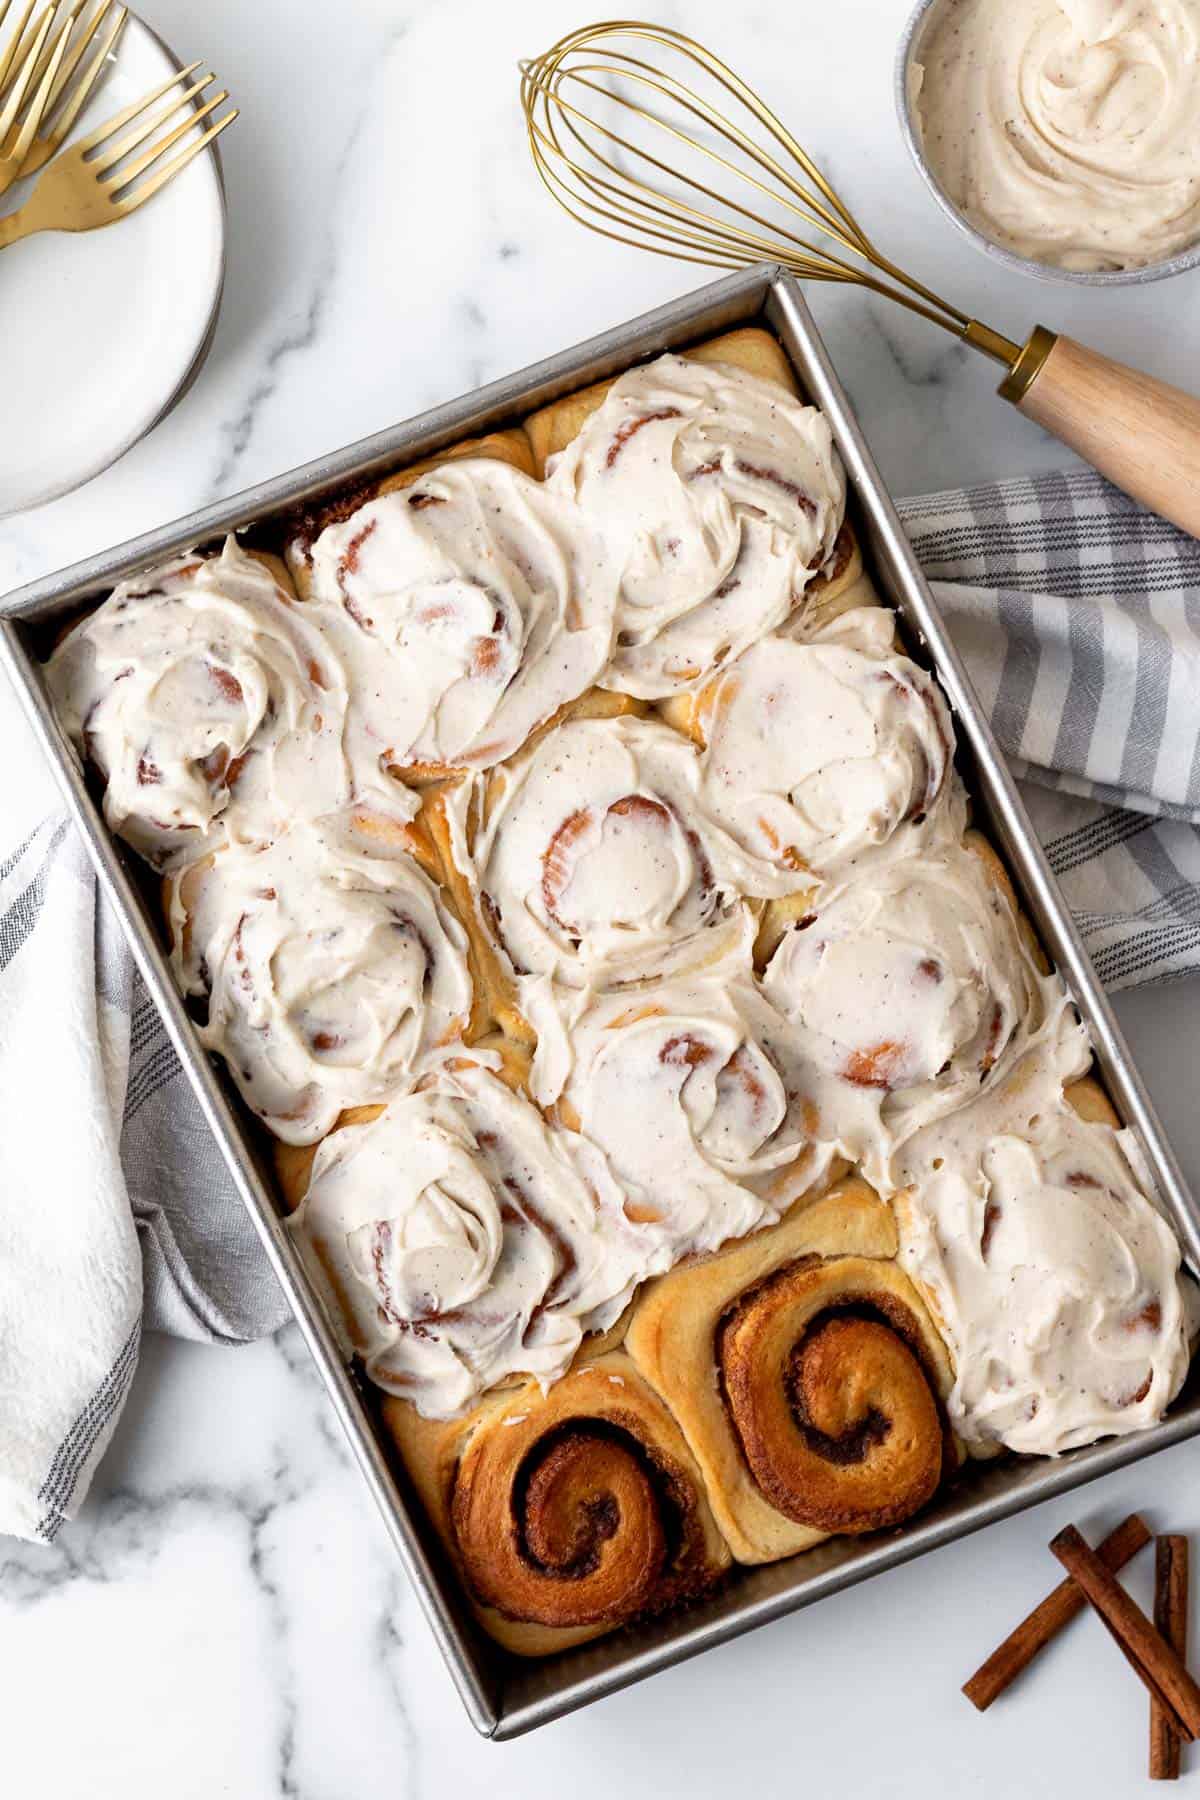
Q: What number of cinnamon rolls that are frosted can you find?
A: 10